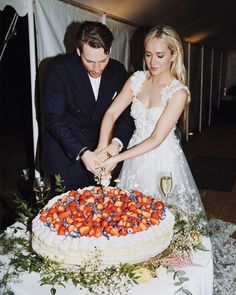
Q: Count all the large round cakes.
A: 1